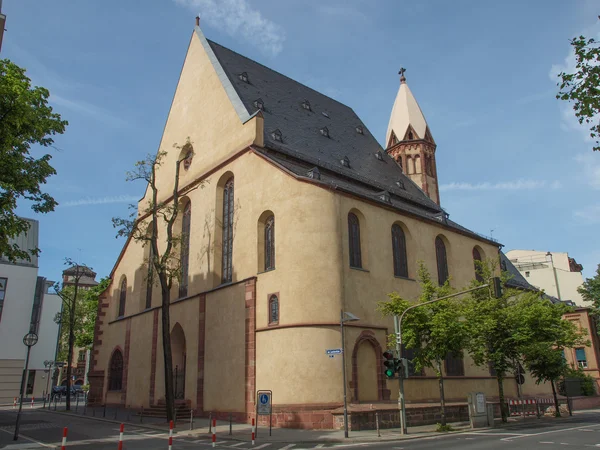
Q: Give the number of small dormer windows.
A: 12